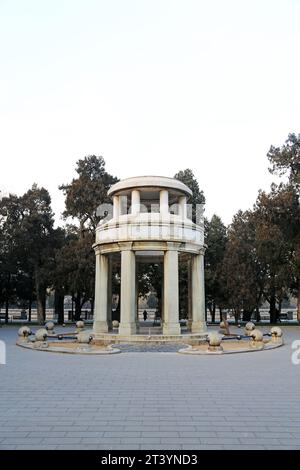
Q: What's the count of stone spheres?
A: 11